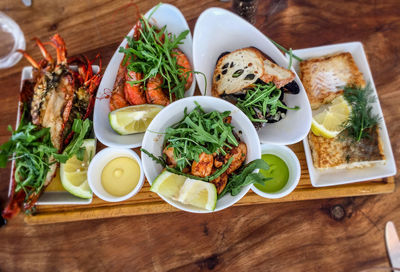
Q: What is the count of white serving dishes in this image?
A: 7